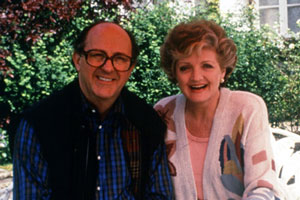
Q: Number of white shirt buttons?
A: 4